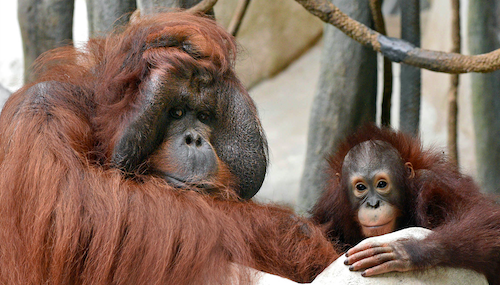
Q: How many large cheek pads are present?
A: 2